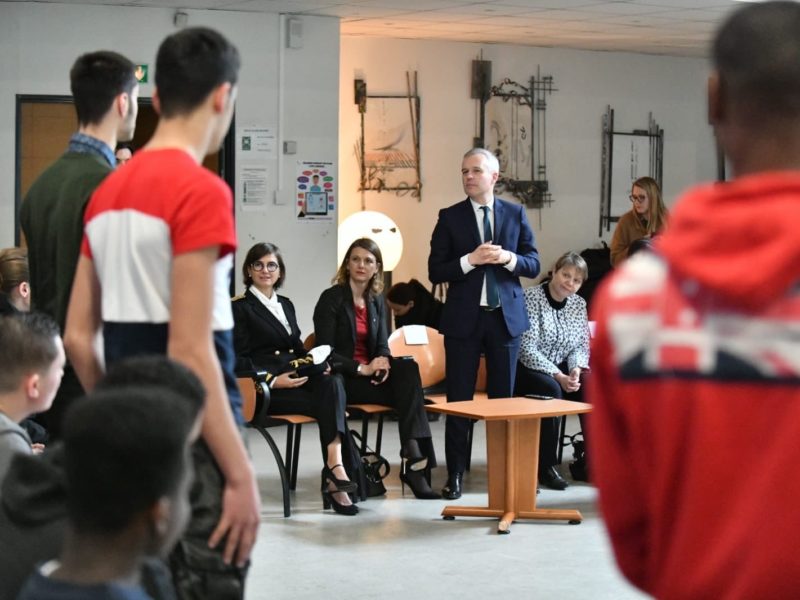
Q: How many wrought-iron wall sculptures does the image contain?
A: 3